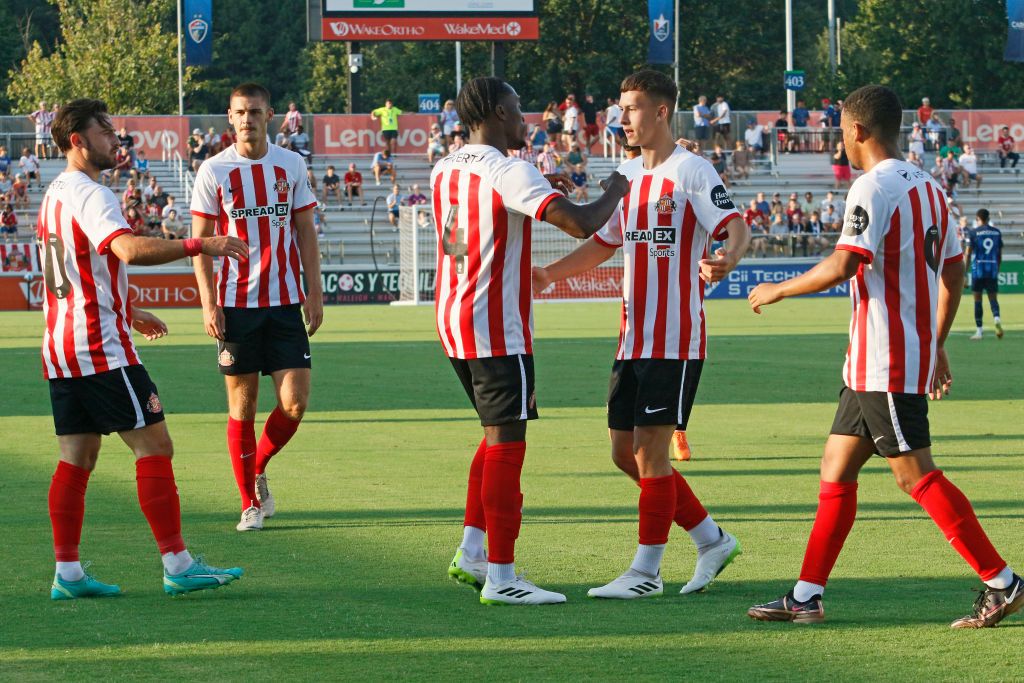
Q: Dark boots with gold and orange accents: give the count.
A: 2